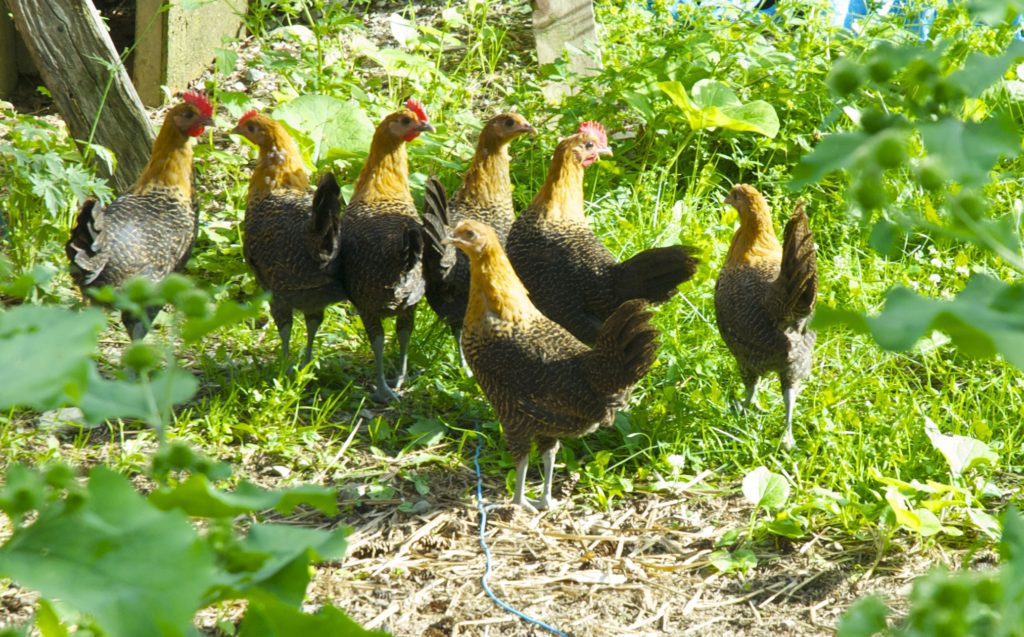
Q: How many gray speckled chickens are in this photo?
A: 7